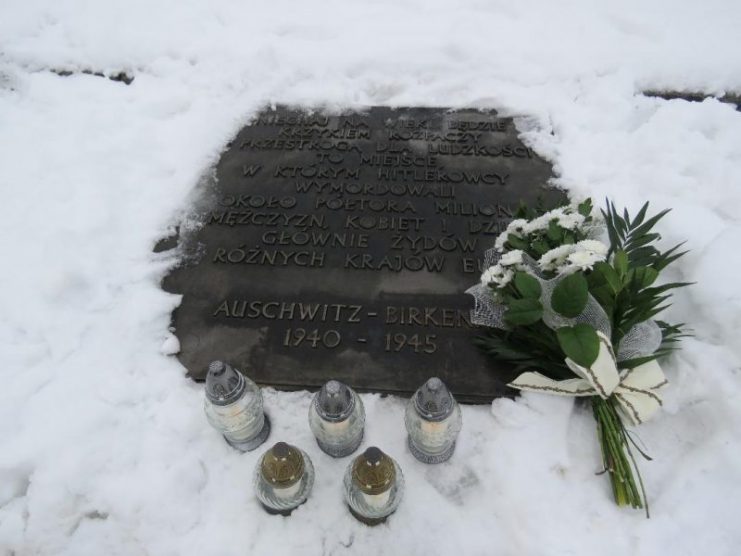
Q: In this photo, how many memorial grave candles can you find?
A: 5